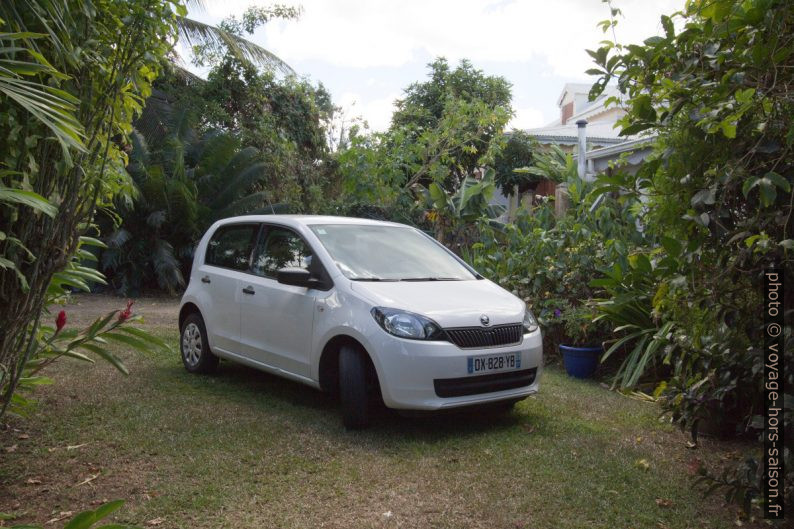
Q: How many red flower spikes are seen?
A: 2